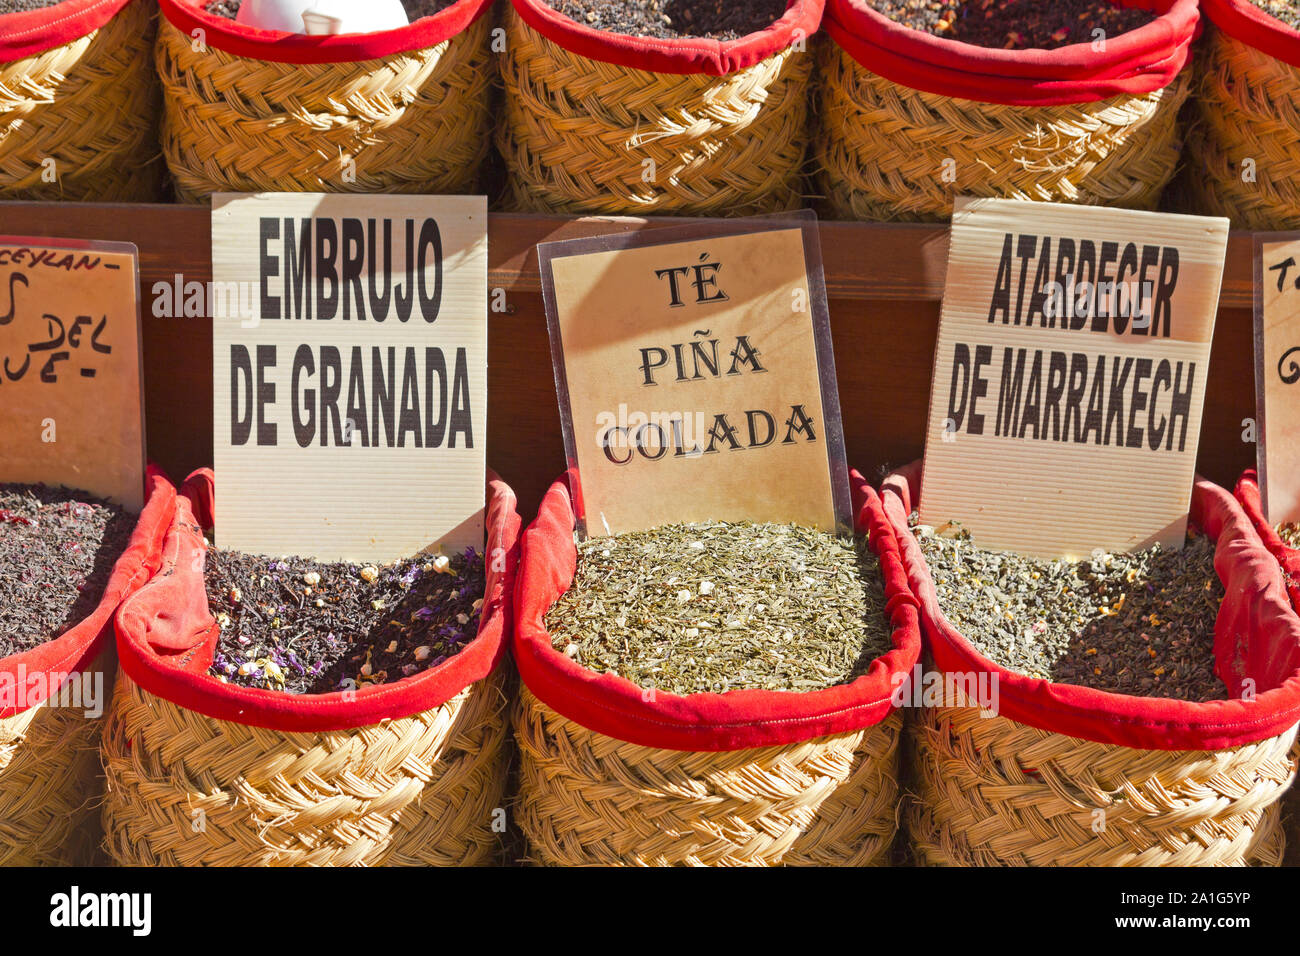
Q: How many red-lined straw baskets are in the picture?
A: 10